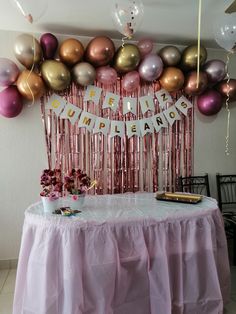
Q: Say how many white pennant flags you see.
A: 15